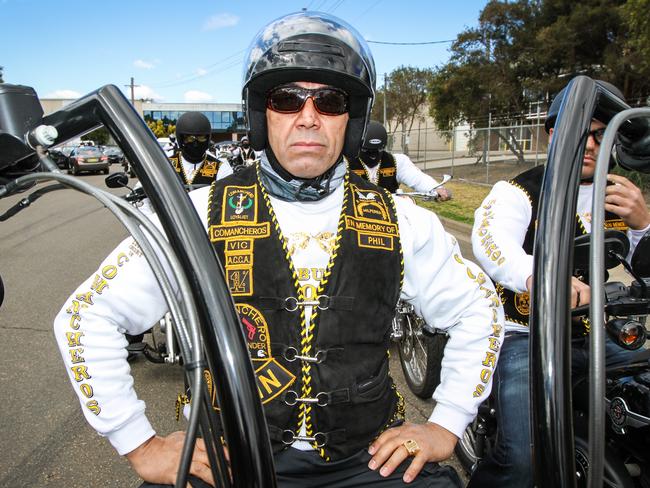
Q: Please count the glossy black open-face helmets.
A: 1